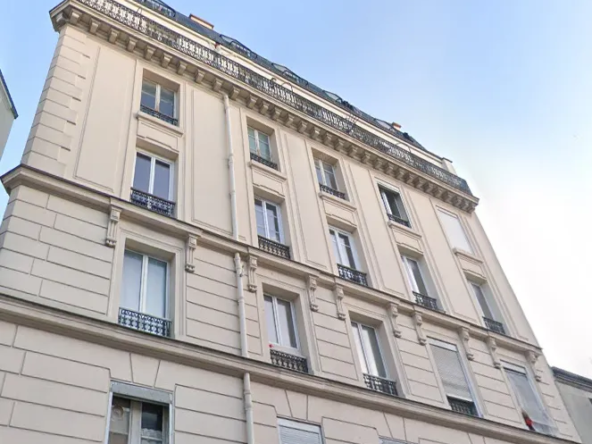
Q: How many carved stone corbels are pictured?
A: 10